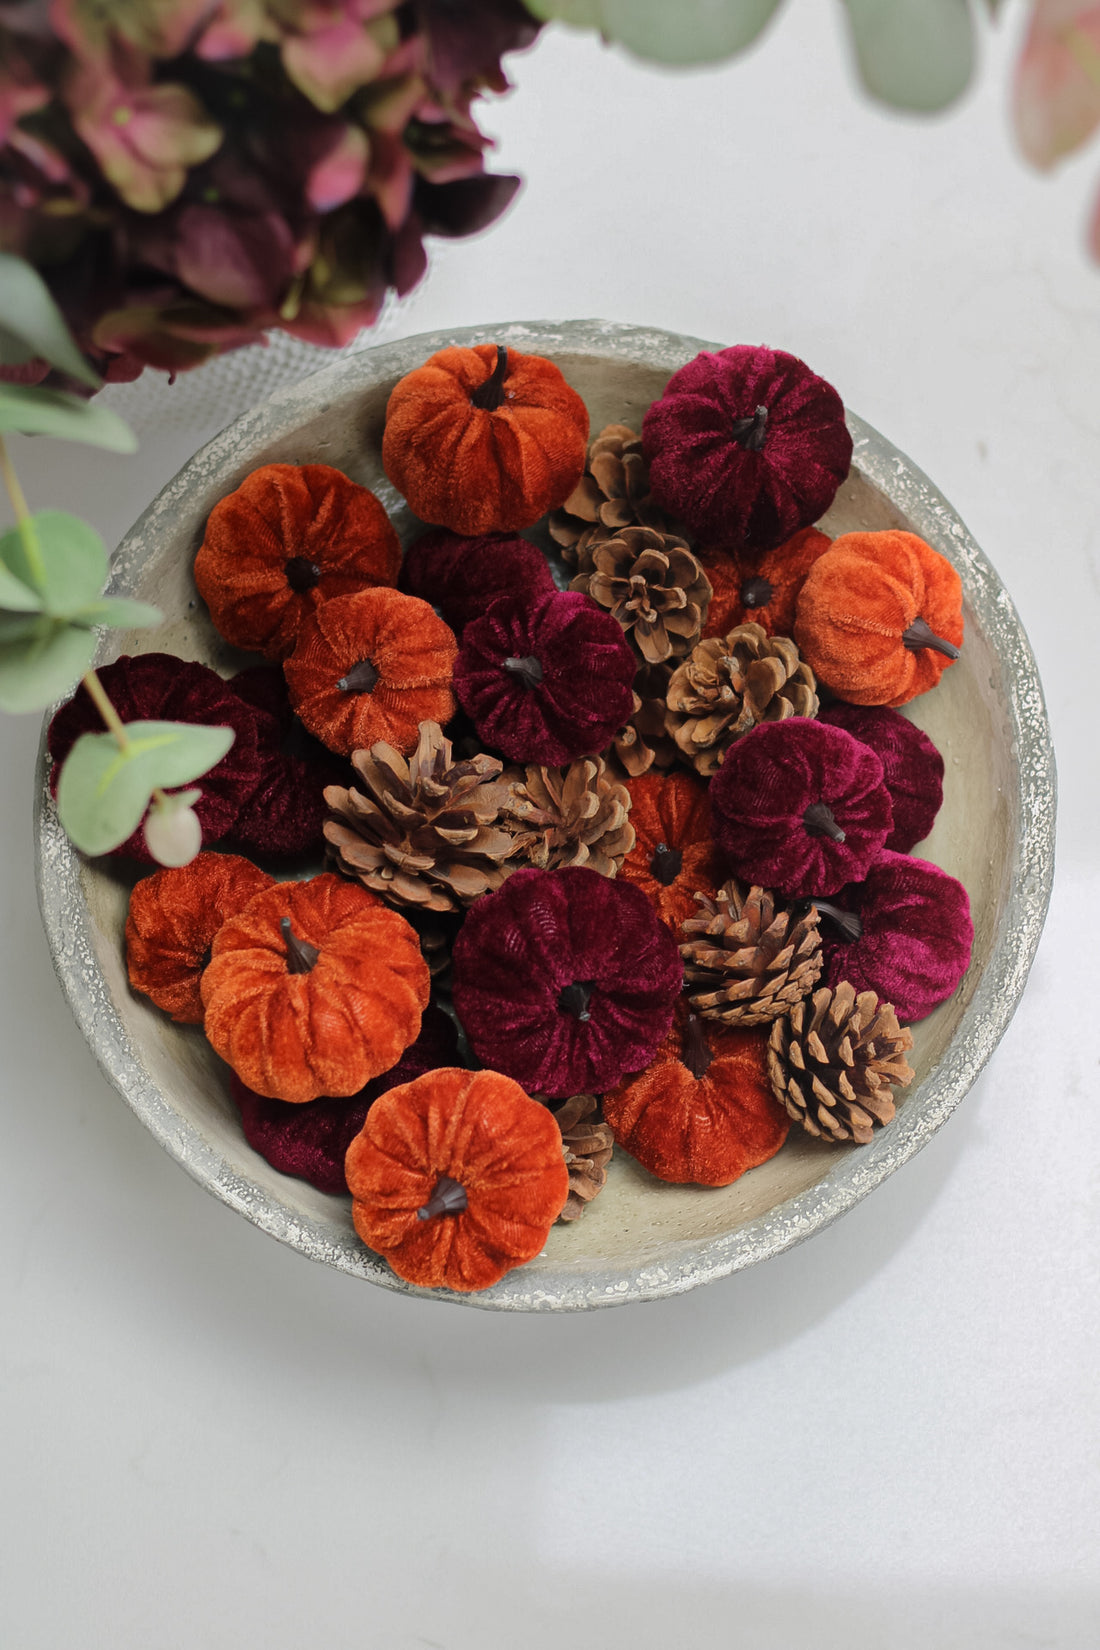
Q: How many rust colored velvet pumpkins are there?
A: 10